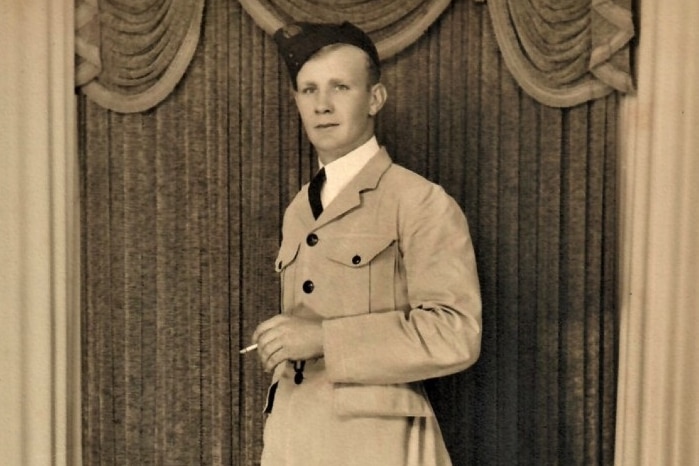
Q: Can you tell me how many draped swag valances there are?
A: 3